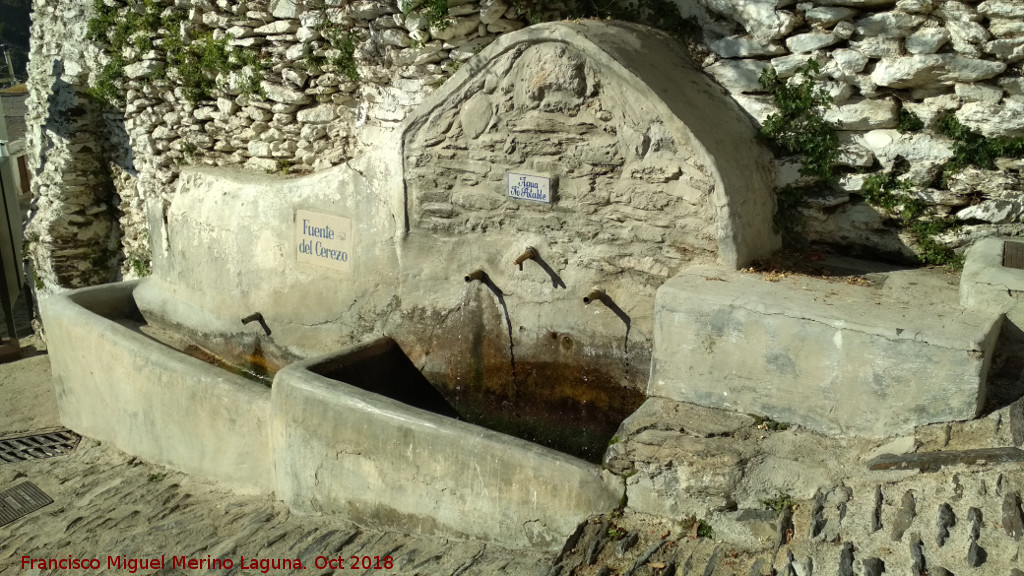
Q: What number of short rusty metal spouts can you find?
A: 4